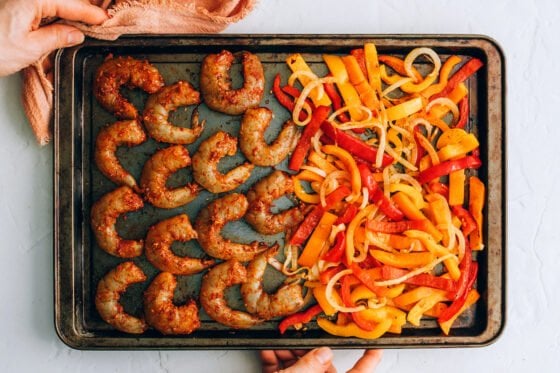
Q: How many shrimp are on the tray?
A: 15